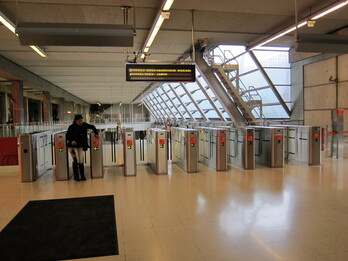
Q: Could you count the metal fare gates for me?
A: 10